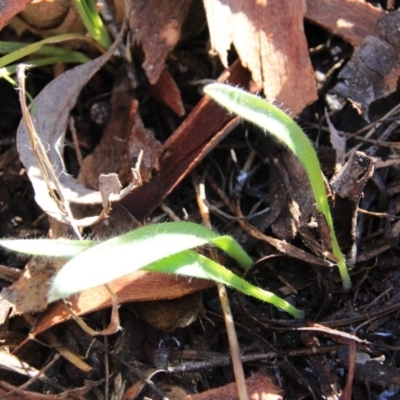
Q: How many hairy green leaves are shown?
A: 3